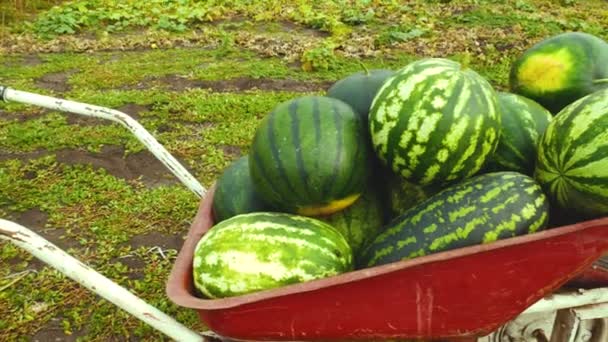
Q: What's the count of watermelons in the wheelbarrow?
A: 11